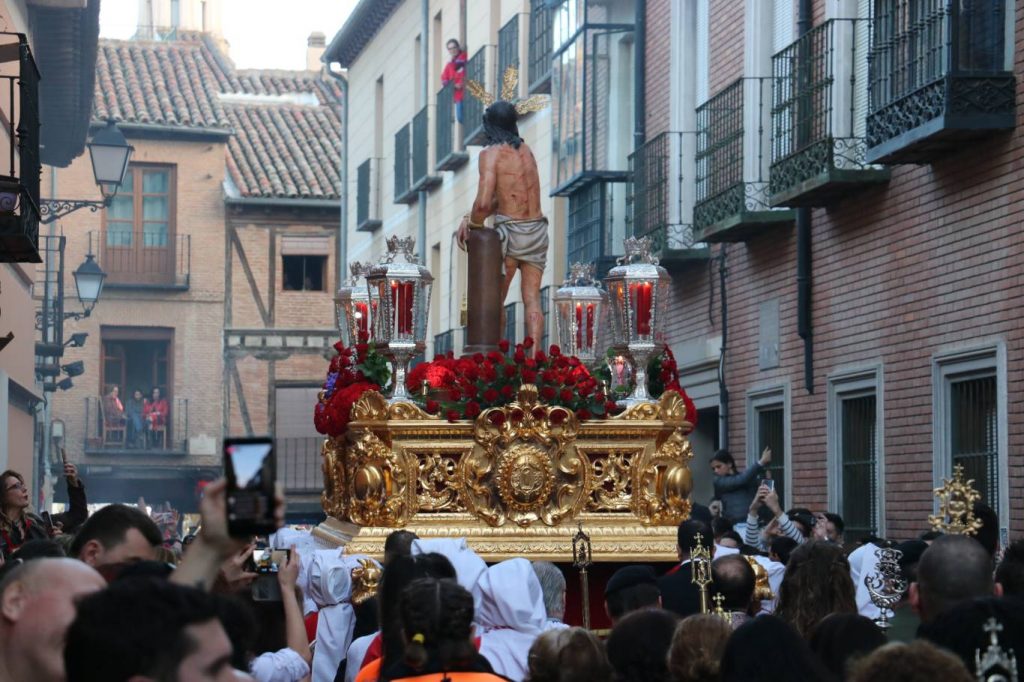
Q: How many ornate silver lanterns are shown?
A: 4